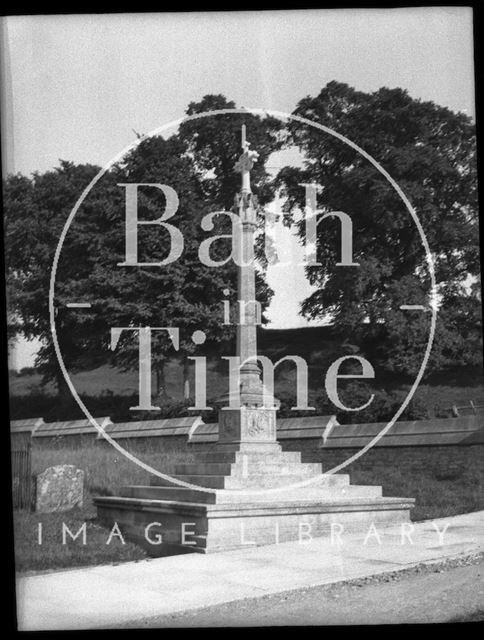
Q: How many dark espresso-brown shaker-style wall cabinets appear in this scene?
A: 0